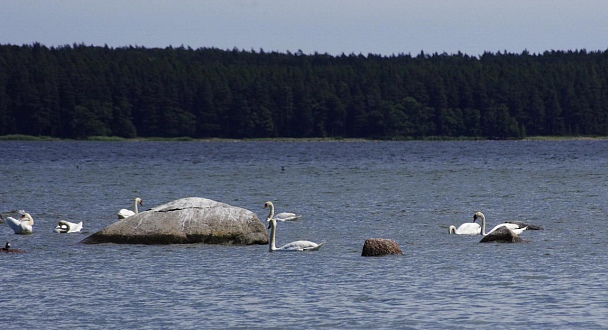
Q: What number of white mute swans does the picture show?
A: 7